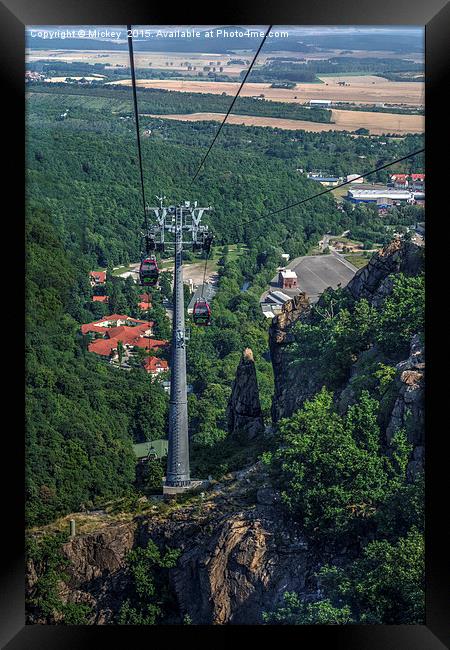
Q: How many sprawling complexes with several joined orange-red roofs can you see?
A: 1